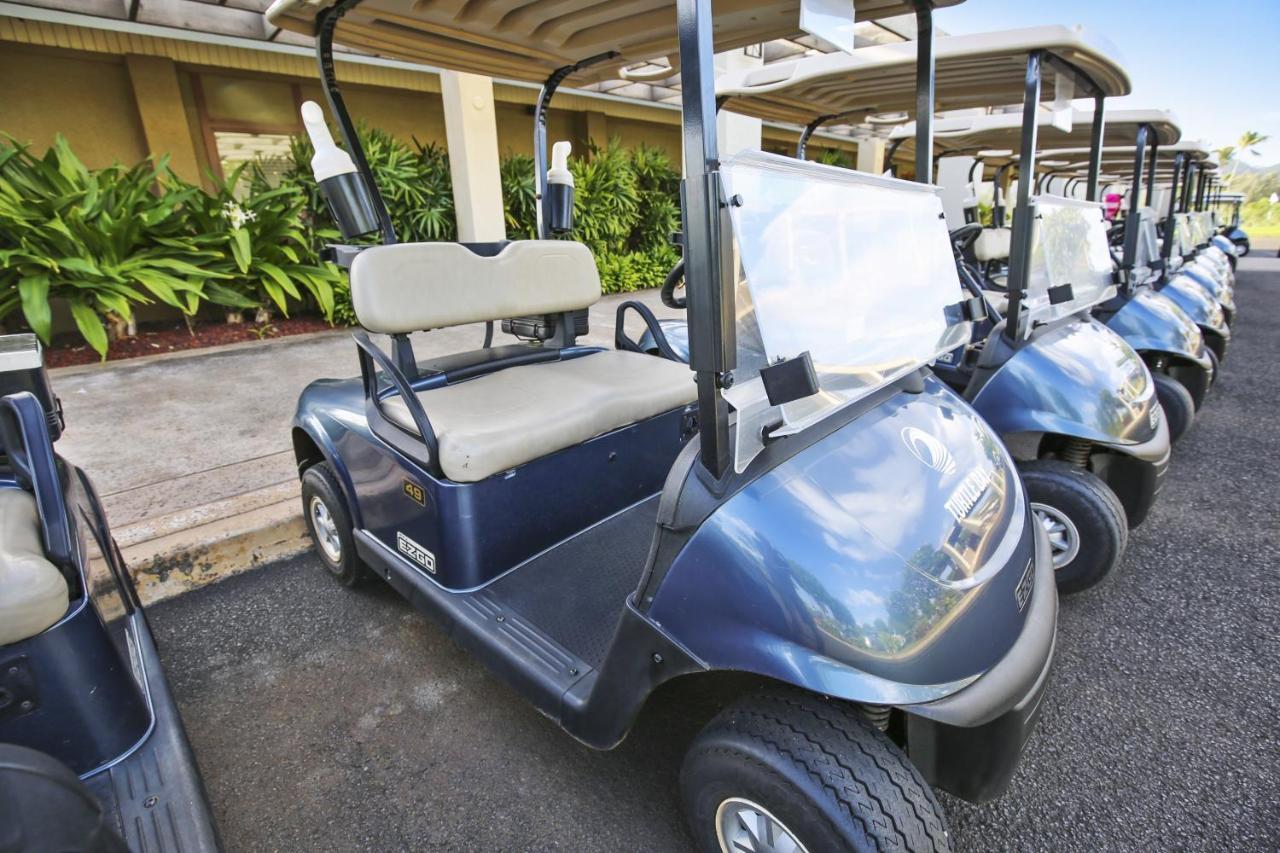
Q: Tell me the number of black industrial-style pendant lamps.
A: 0